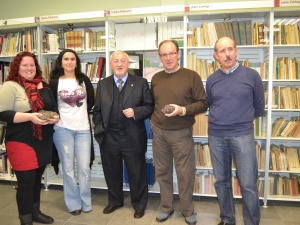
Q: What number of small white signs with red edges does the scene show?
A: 4